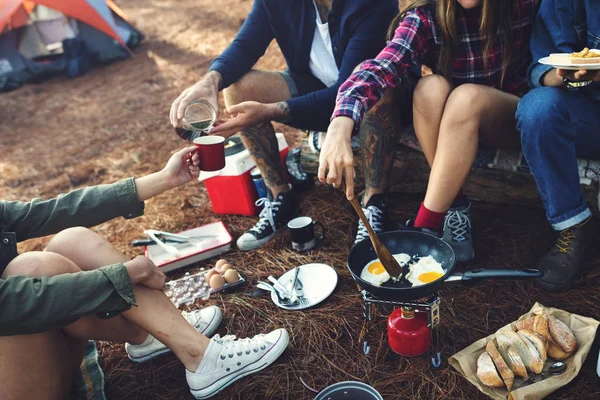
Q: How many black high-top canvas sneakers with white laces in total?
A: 2